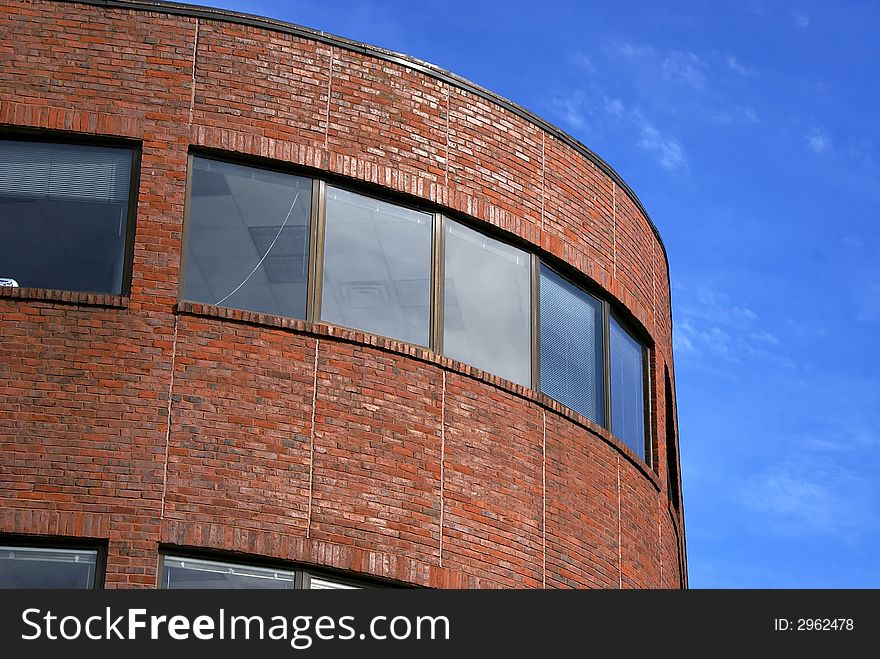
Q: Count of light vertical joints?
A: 12